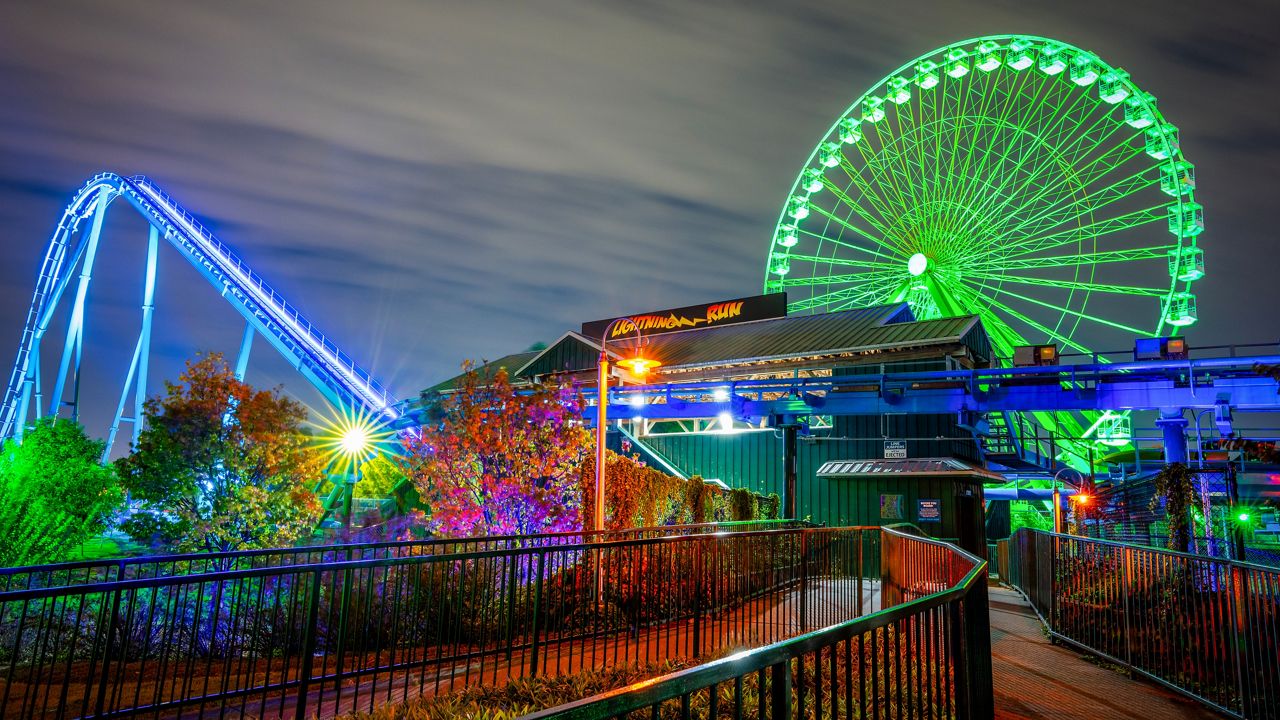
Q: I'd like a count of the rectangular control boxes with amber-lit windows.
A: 2